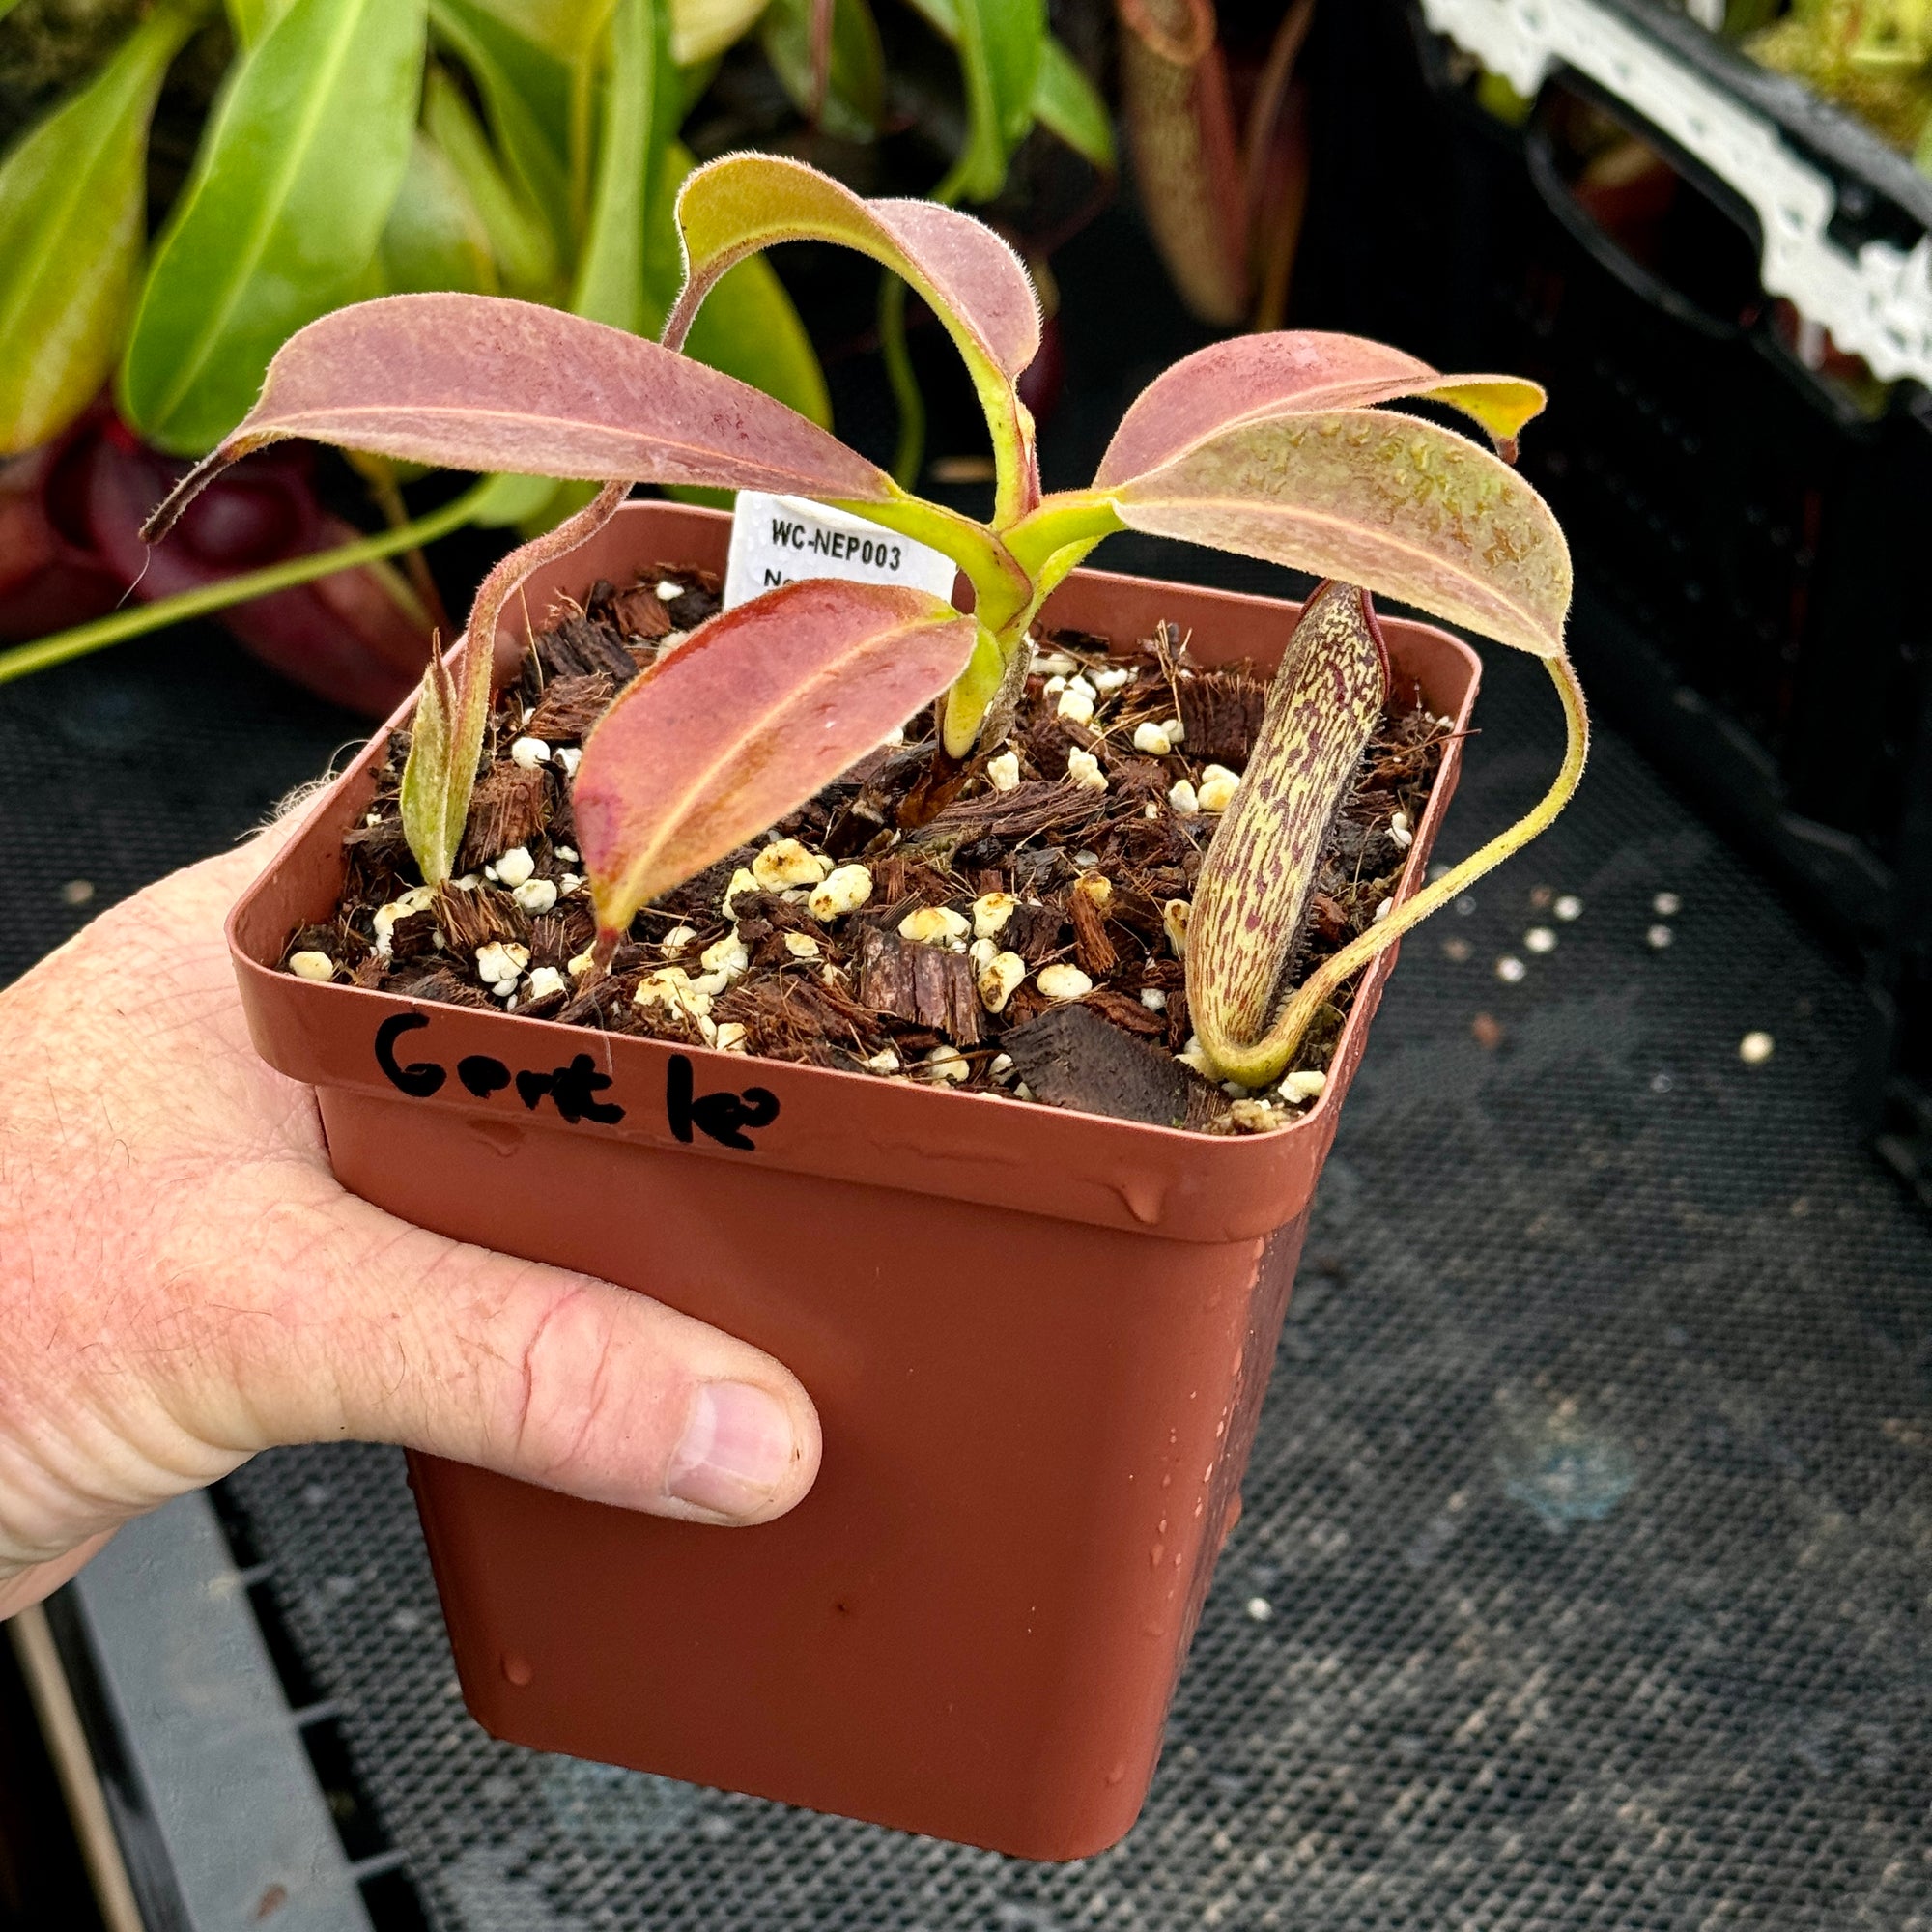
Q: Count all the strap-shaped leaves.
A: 5